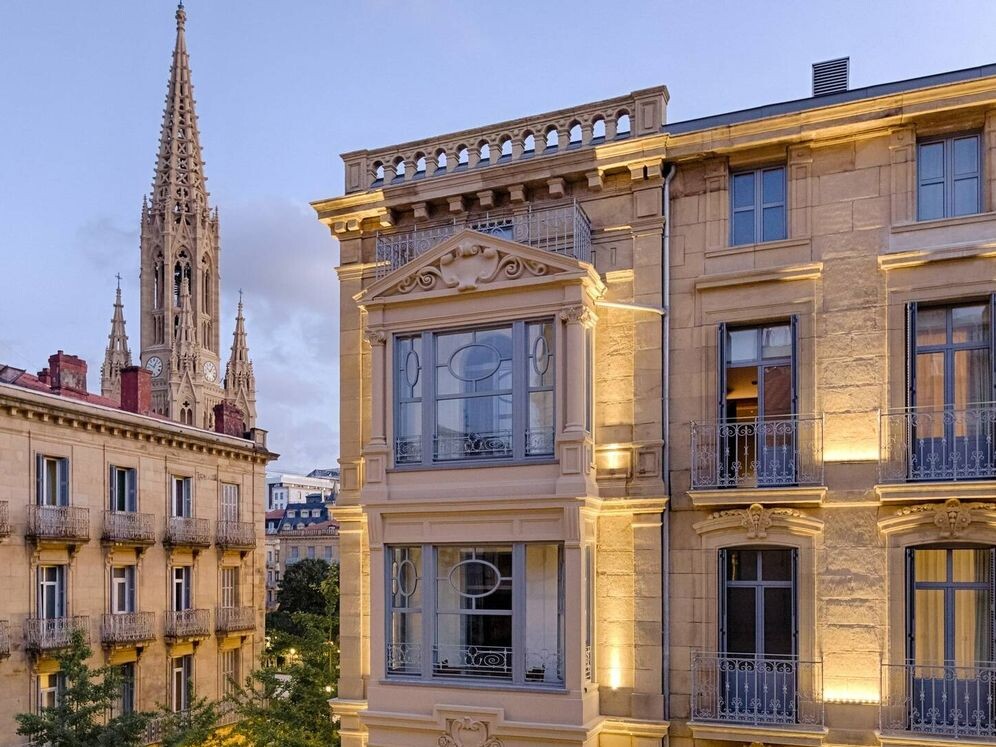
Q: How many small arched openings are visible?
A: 12